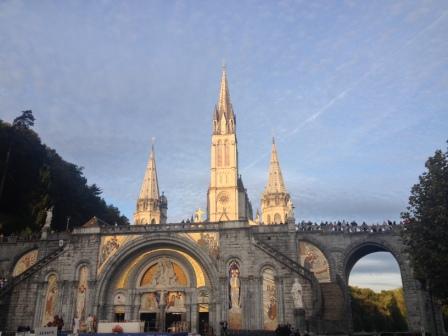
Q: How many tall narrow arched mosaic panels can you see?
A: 4